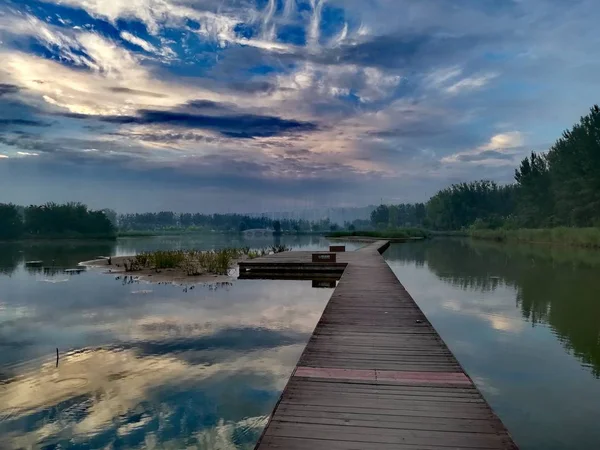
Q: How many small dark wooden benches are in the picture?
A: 2